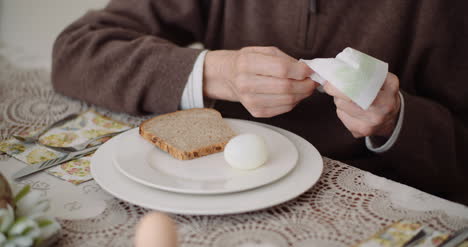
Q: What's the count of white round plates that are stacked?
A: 2